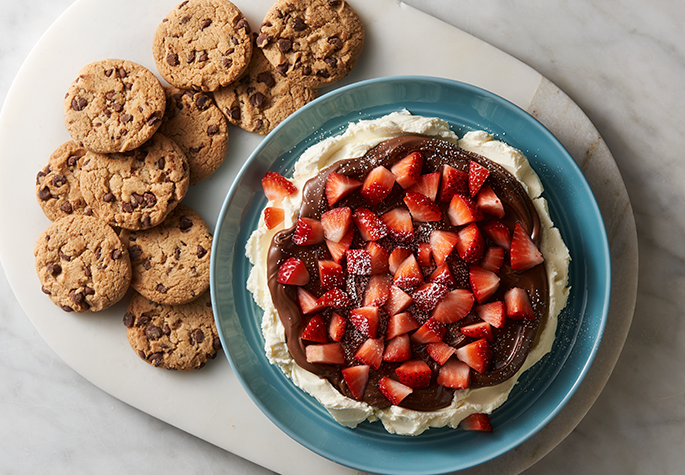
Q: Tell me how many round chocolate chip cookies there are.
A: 10